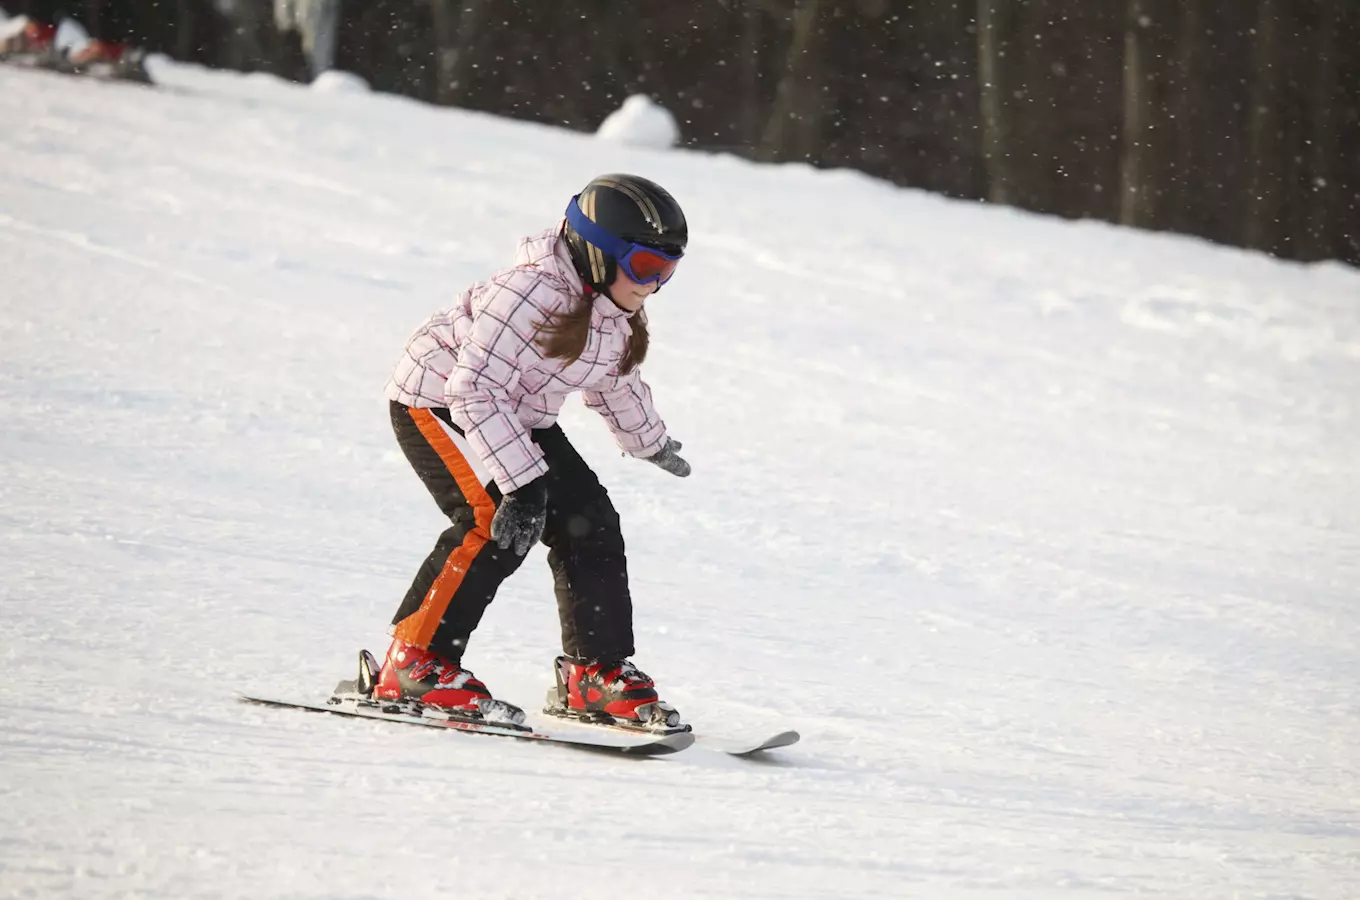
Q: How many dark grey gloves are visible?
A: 2